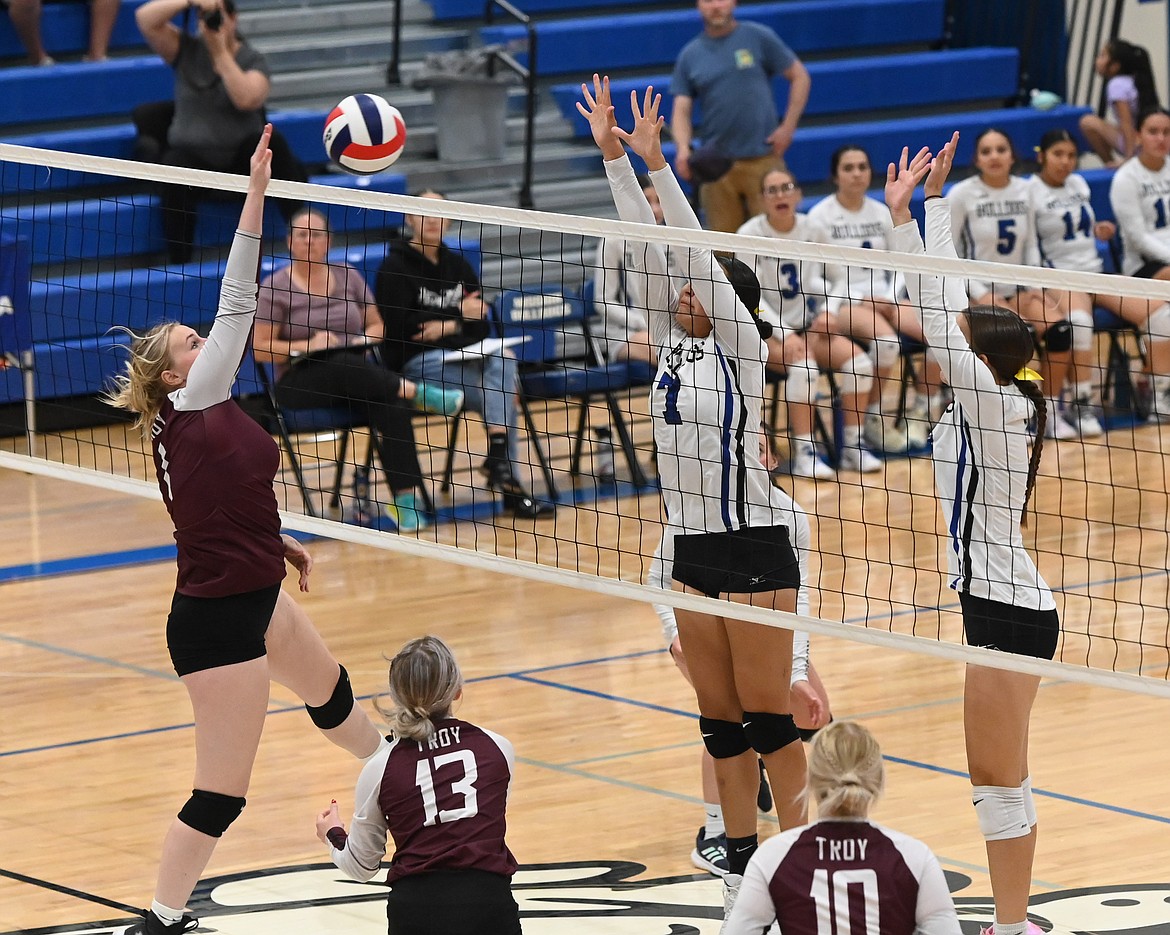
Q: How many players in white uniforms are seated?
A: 6